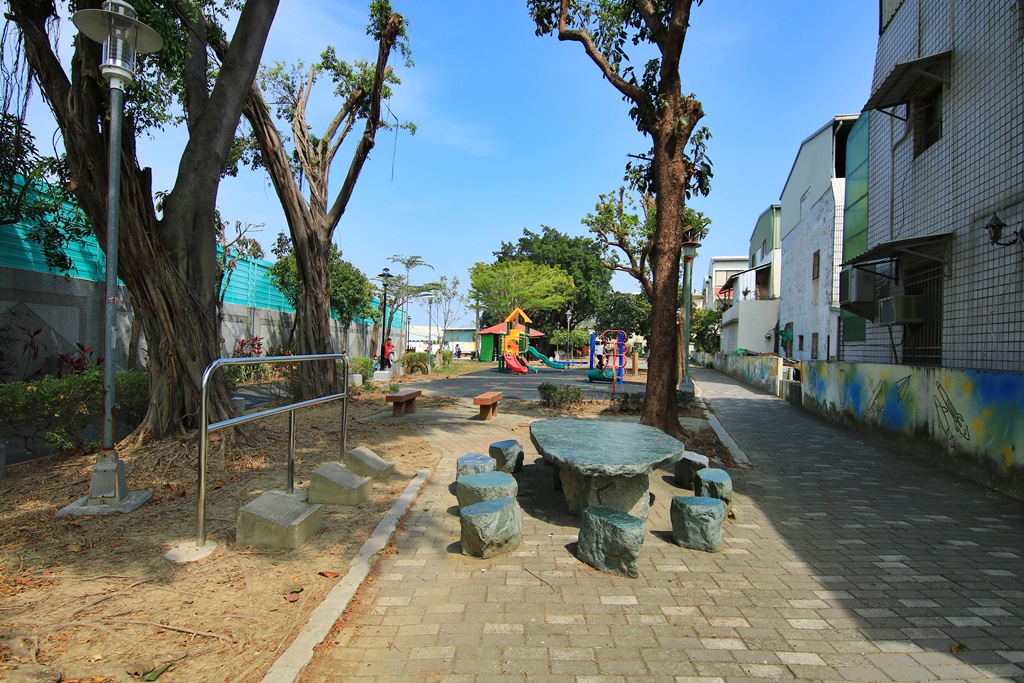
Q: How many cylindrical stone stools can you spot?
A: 8